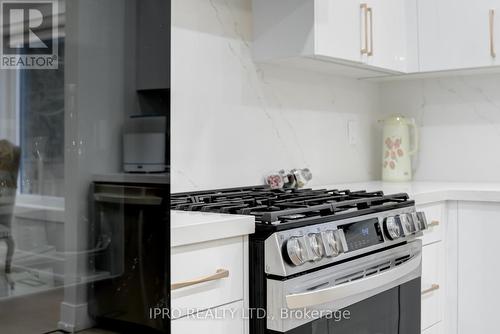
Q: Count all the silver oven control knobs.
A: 6